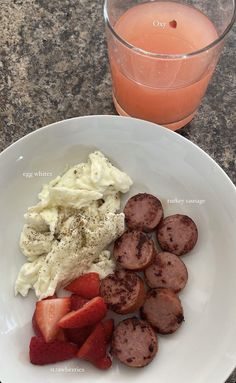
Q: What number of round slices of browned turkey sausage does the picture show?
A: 7